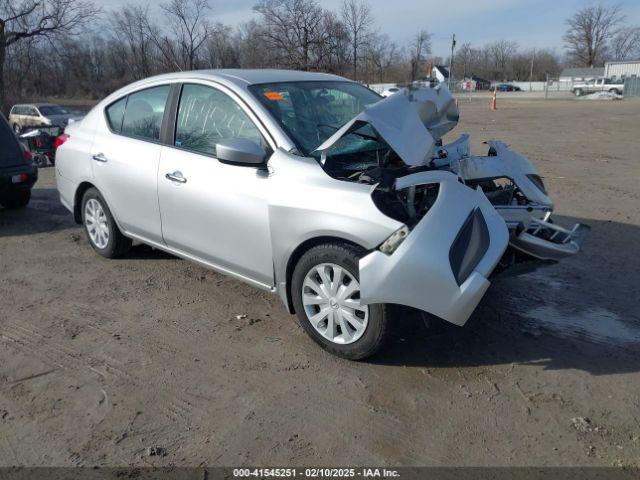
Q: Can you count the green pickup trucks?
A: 0